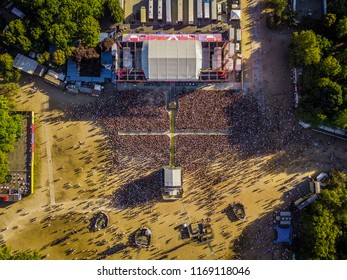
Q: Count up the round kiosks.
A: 3